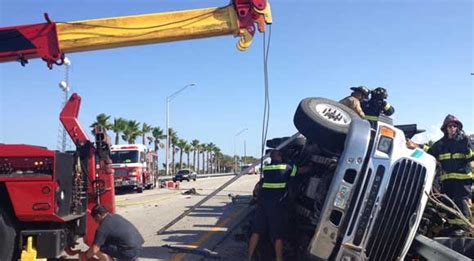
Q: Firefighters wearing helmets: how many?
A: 3